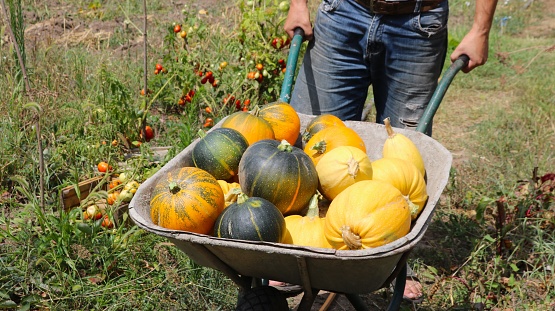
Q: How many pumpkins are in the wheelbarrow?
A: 14